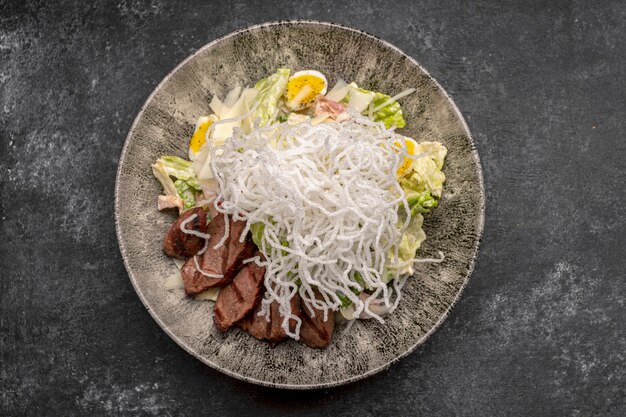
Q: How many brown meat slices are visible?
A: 5